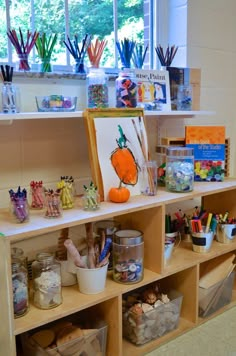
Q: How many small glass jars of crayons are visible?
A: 5